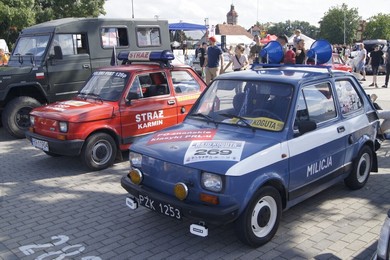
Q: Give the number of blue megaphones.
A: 2